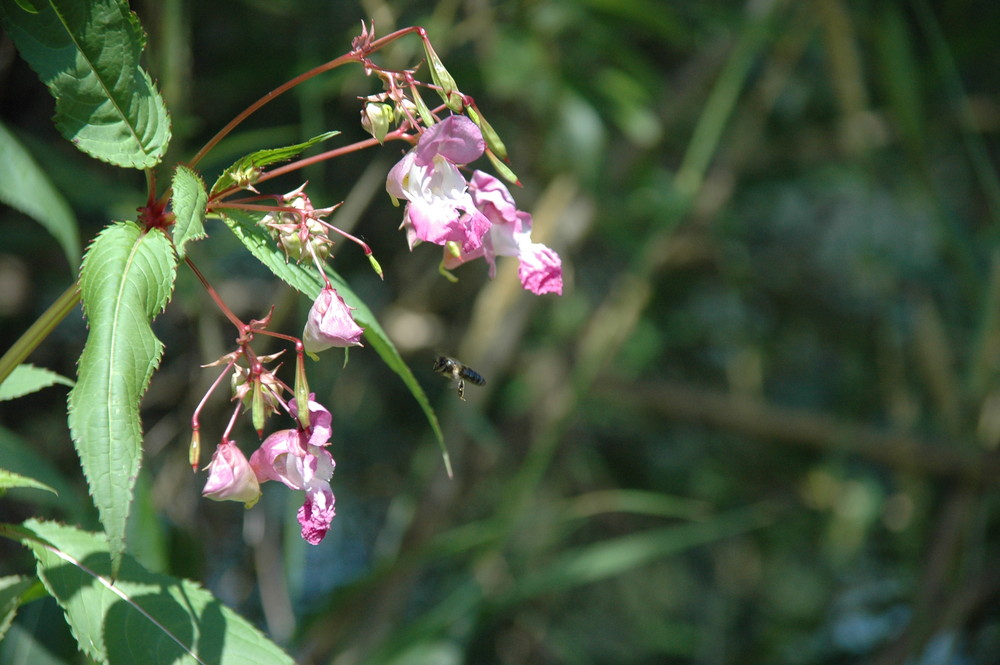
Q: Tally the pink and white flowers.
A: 5